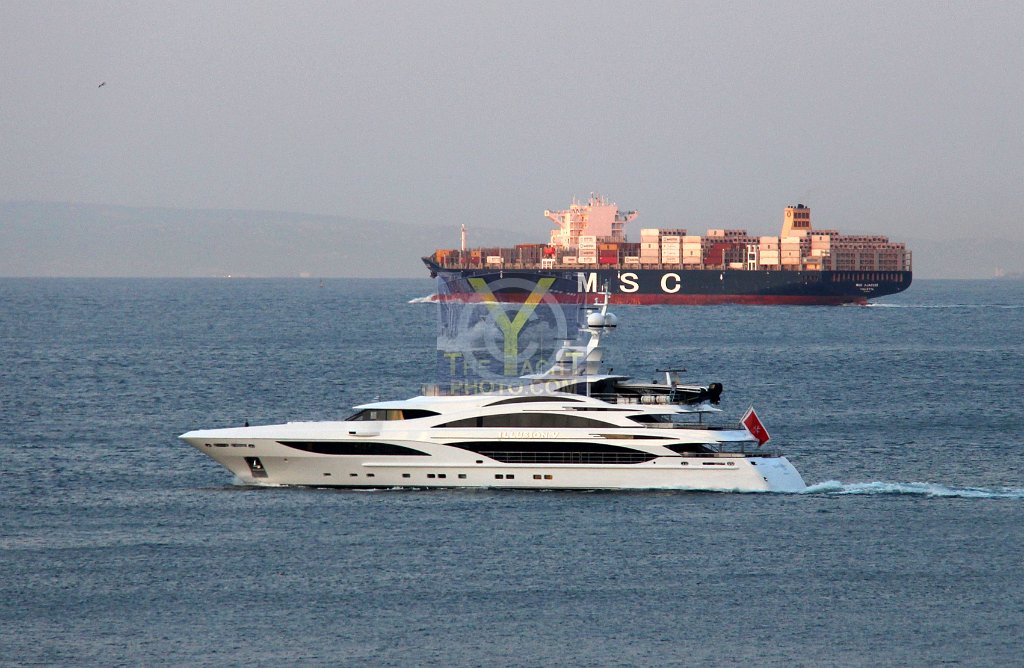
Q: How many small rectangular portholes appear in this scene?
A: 11